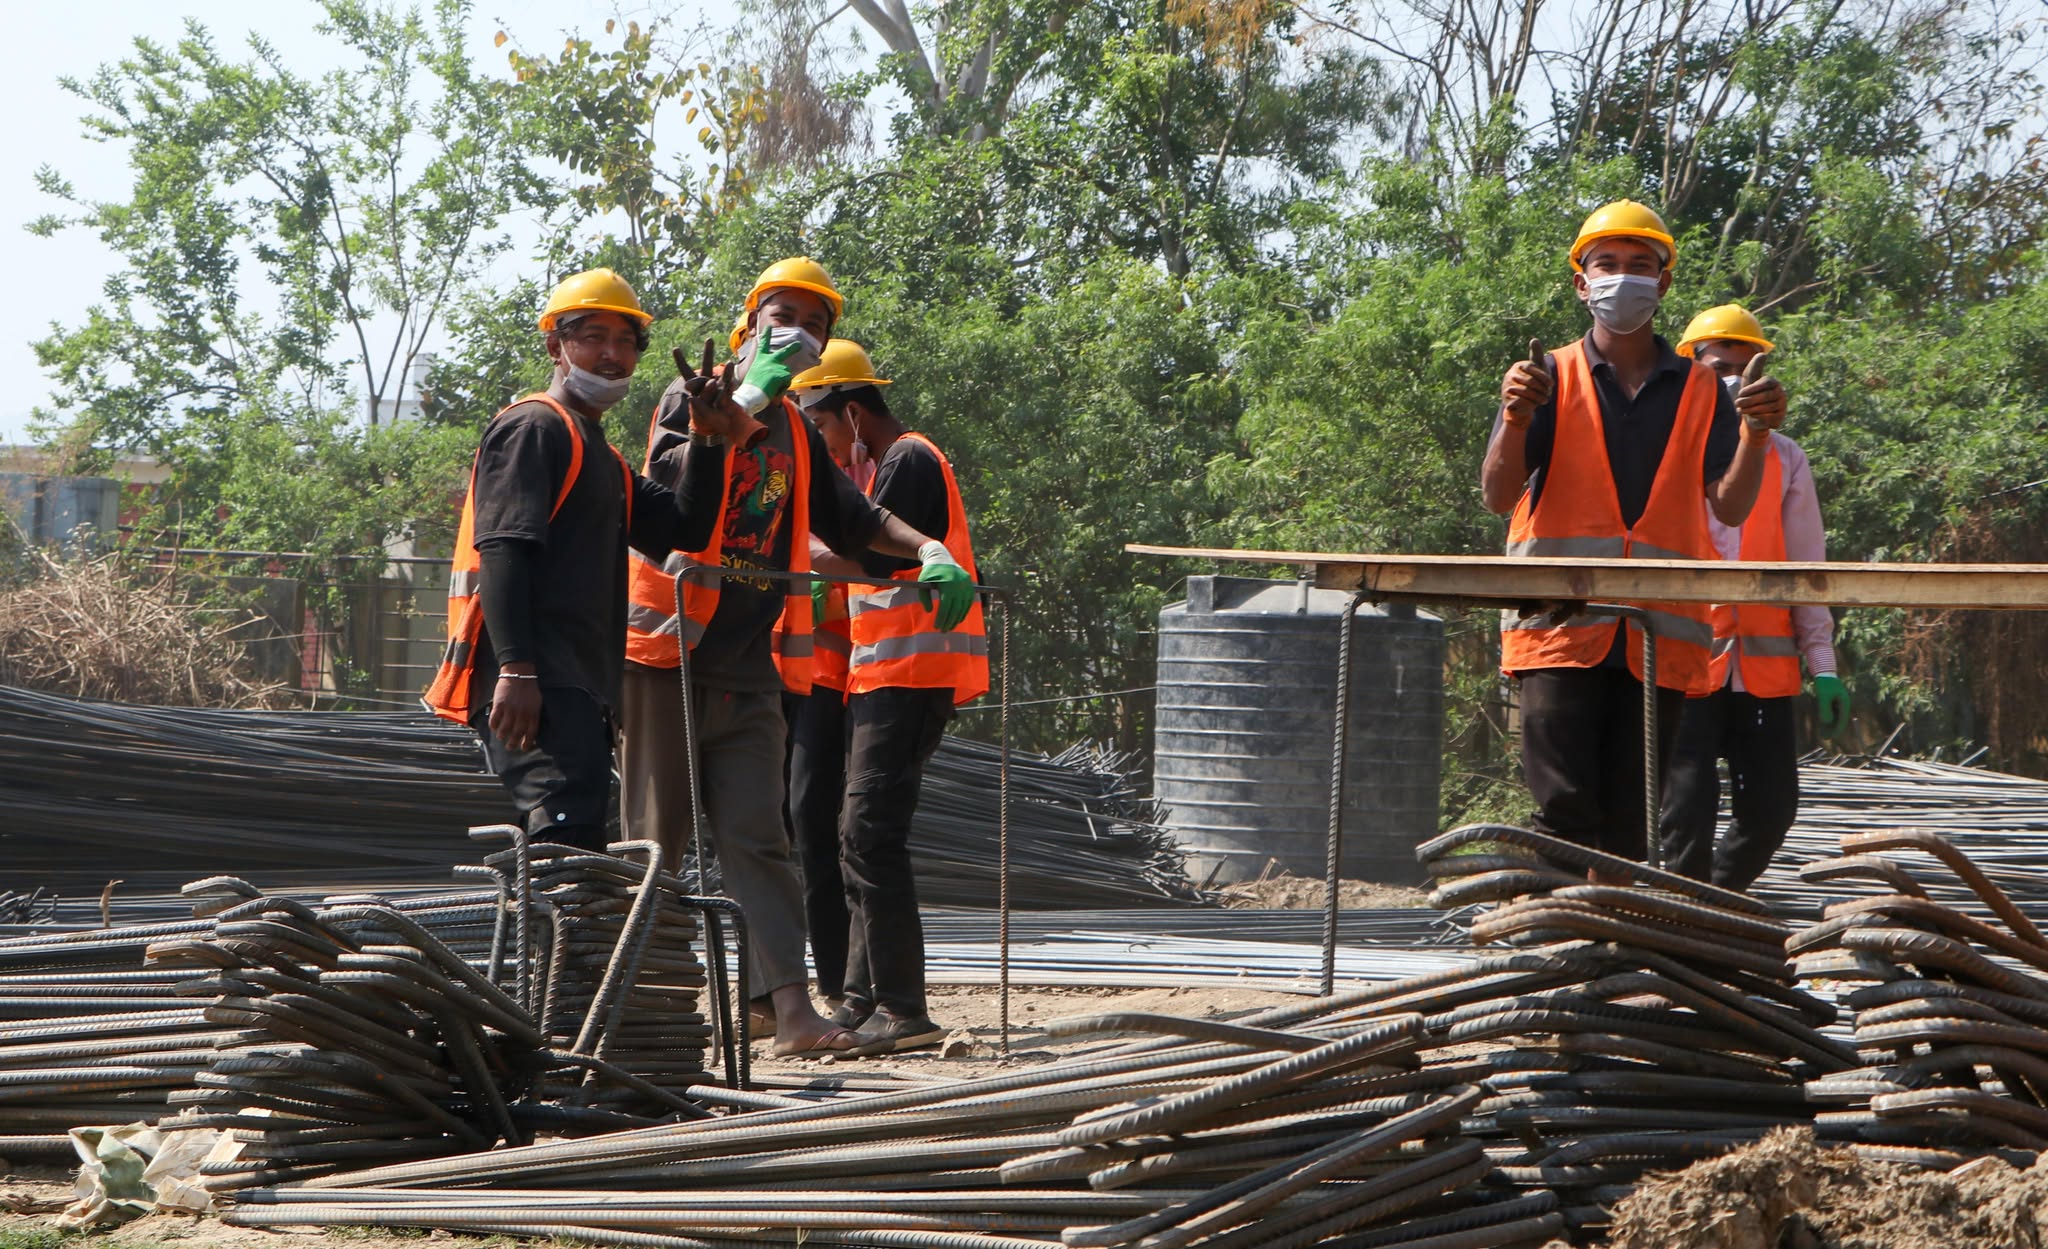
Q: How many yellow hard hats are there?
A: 6